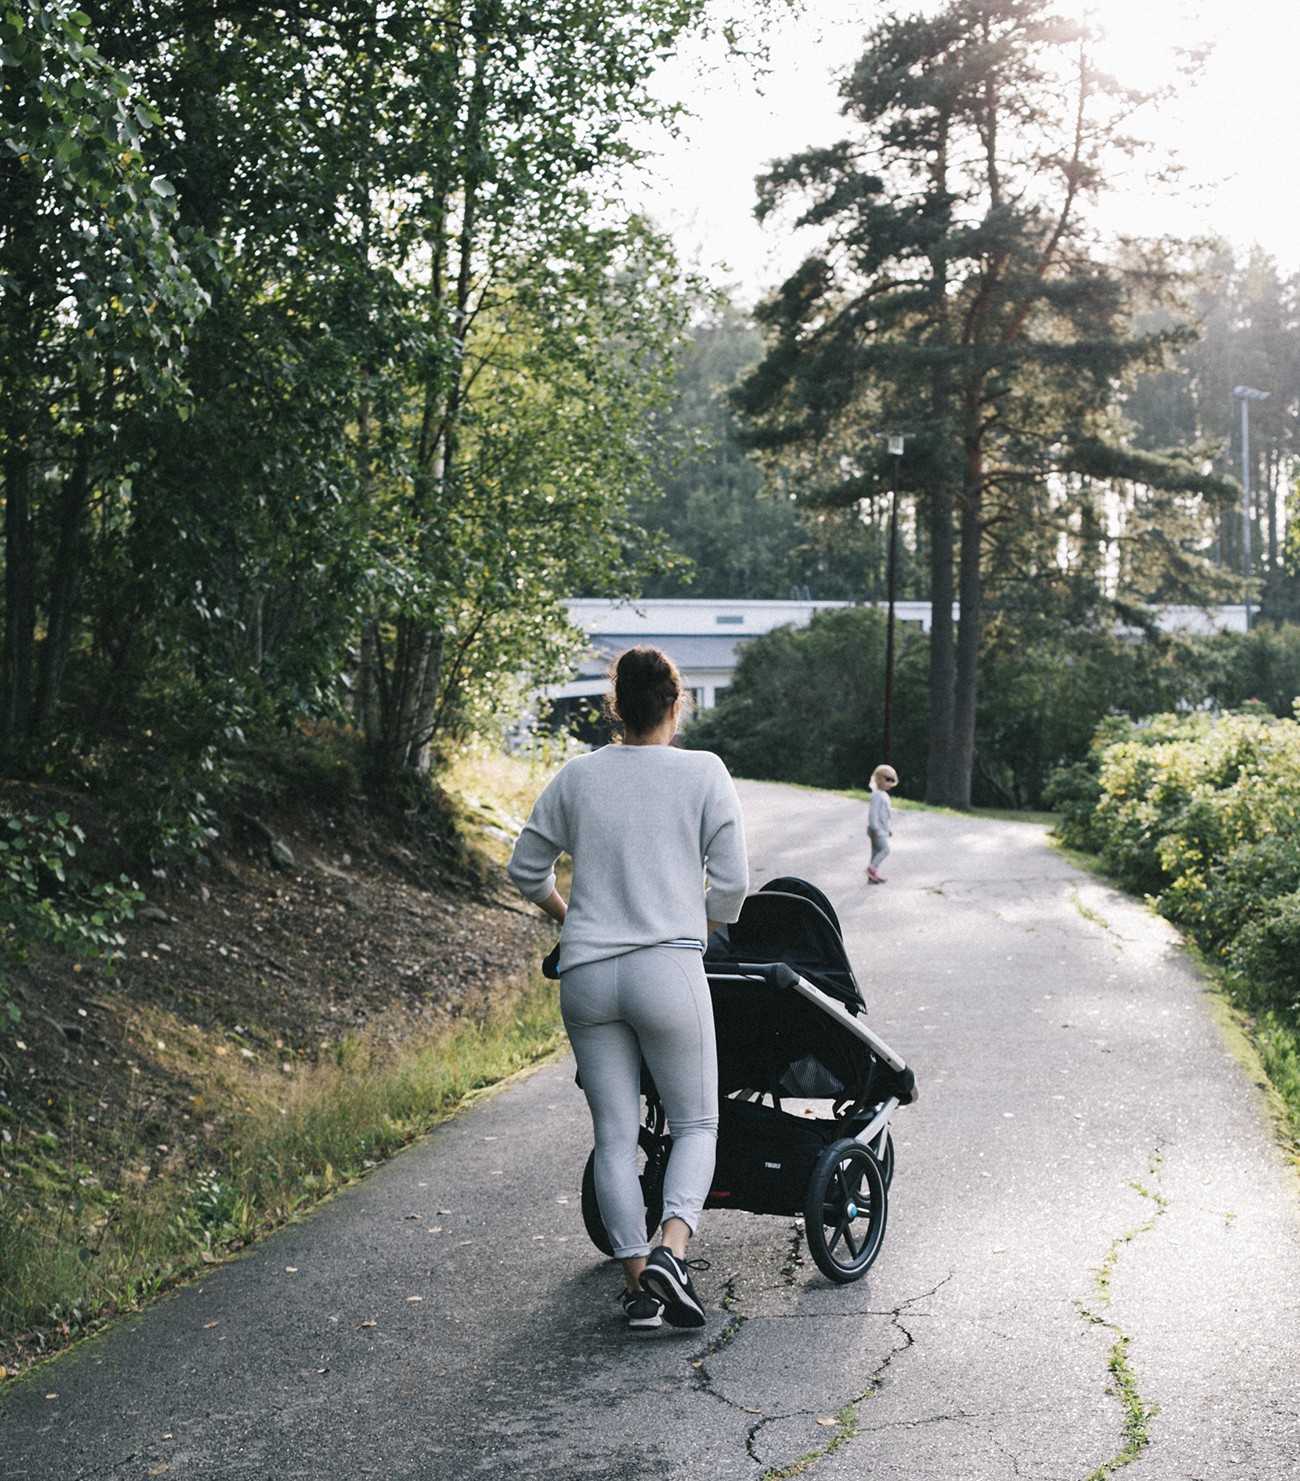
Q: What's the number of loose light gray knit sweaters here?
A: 1